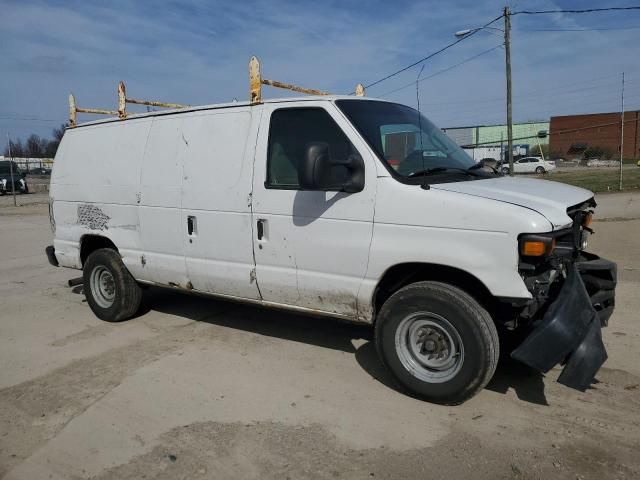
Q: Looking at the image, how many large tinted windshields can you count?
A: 1